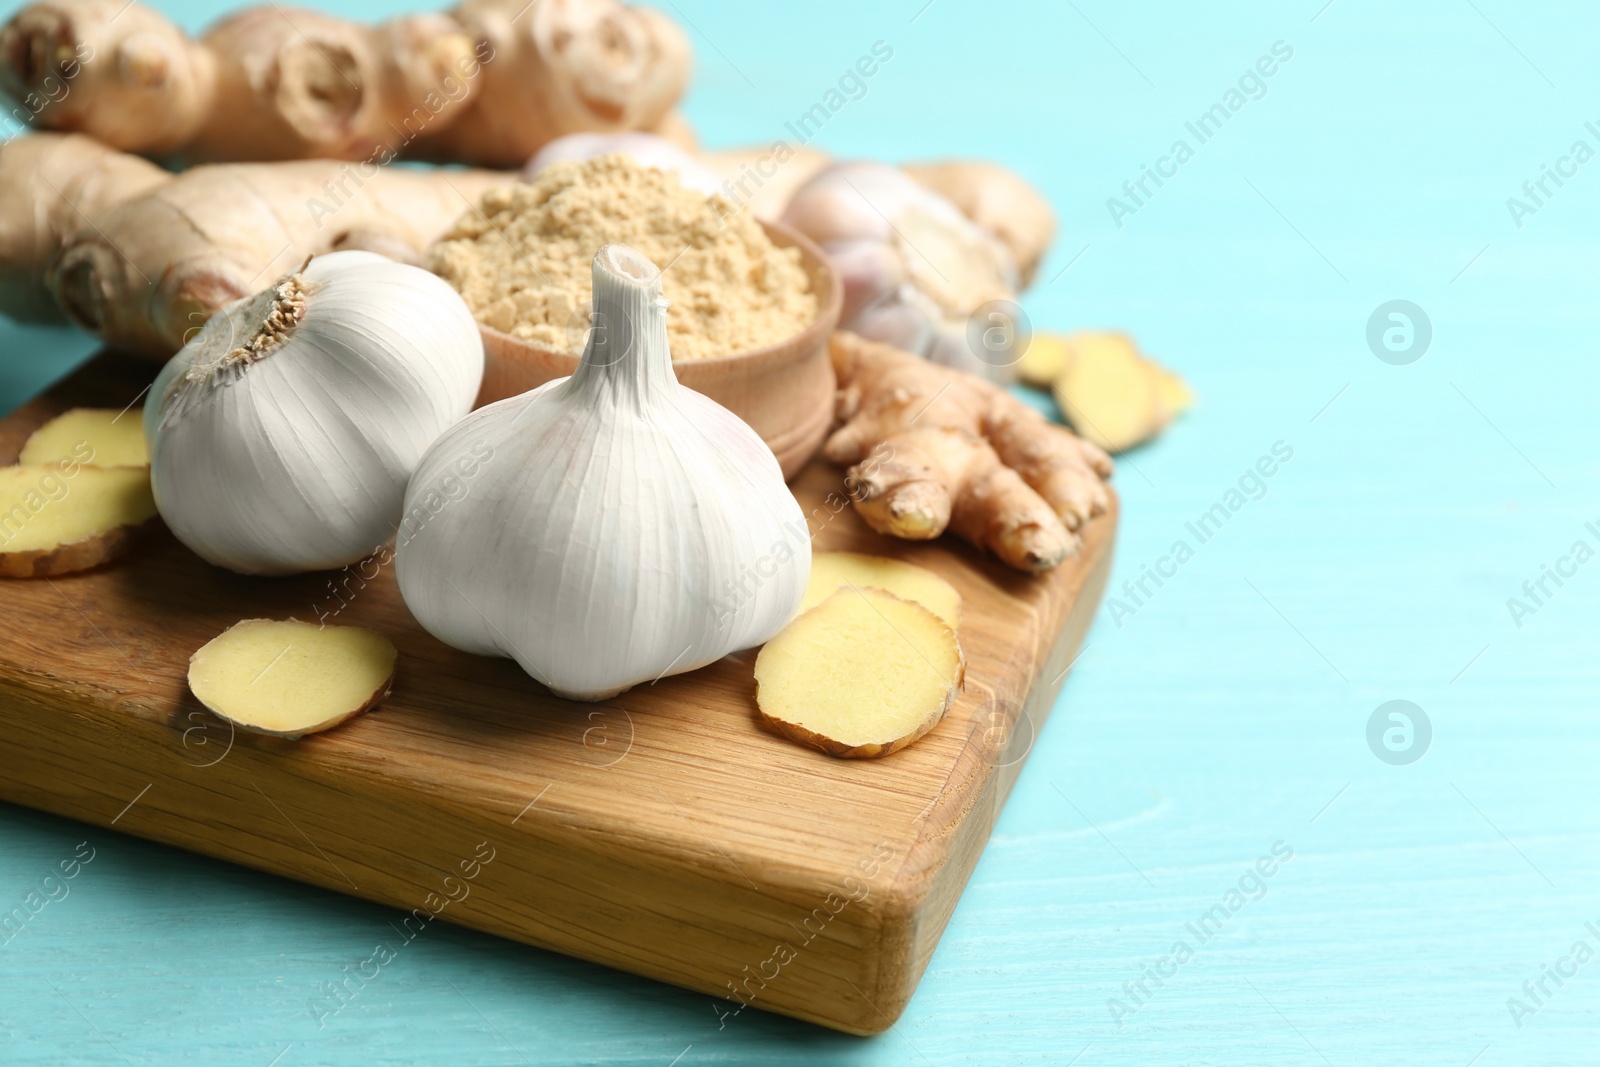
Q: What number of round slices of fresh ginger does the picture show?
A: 8